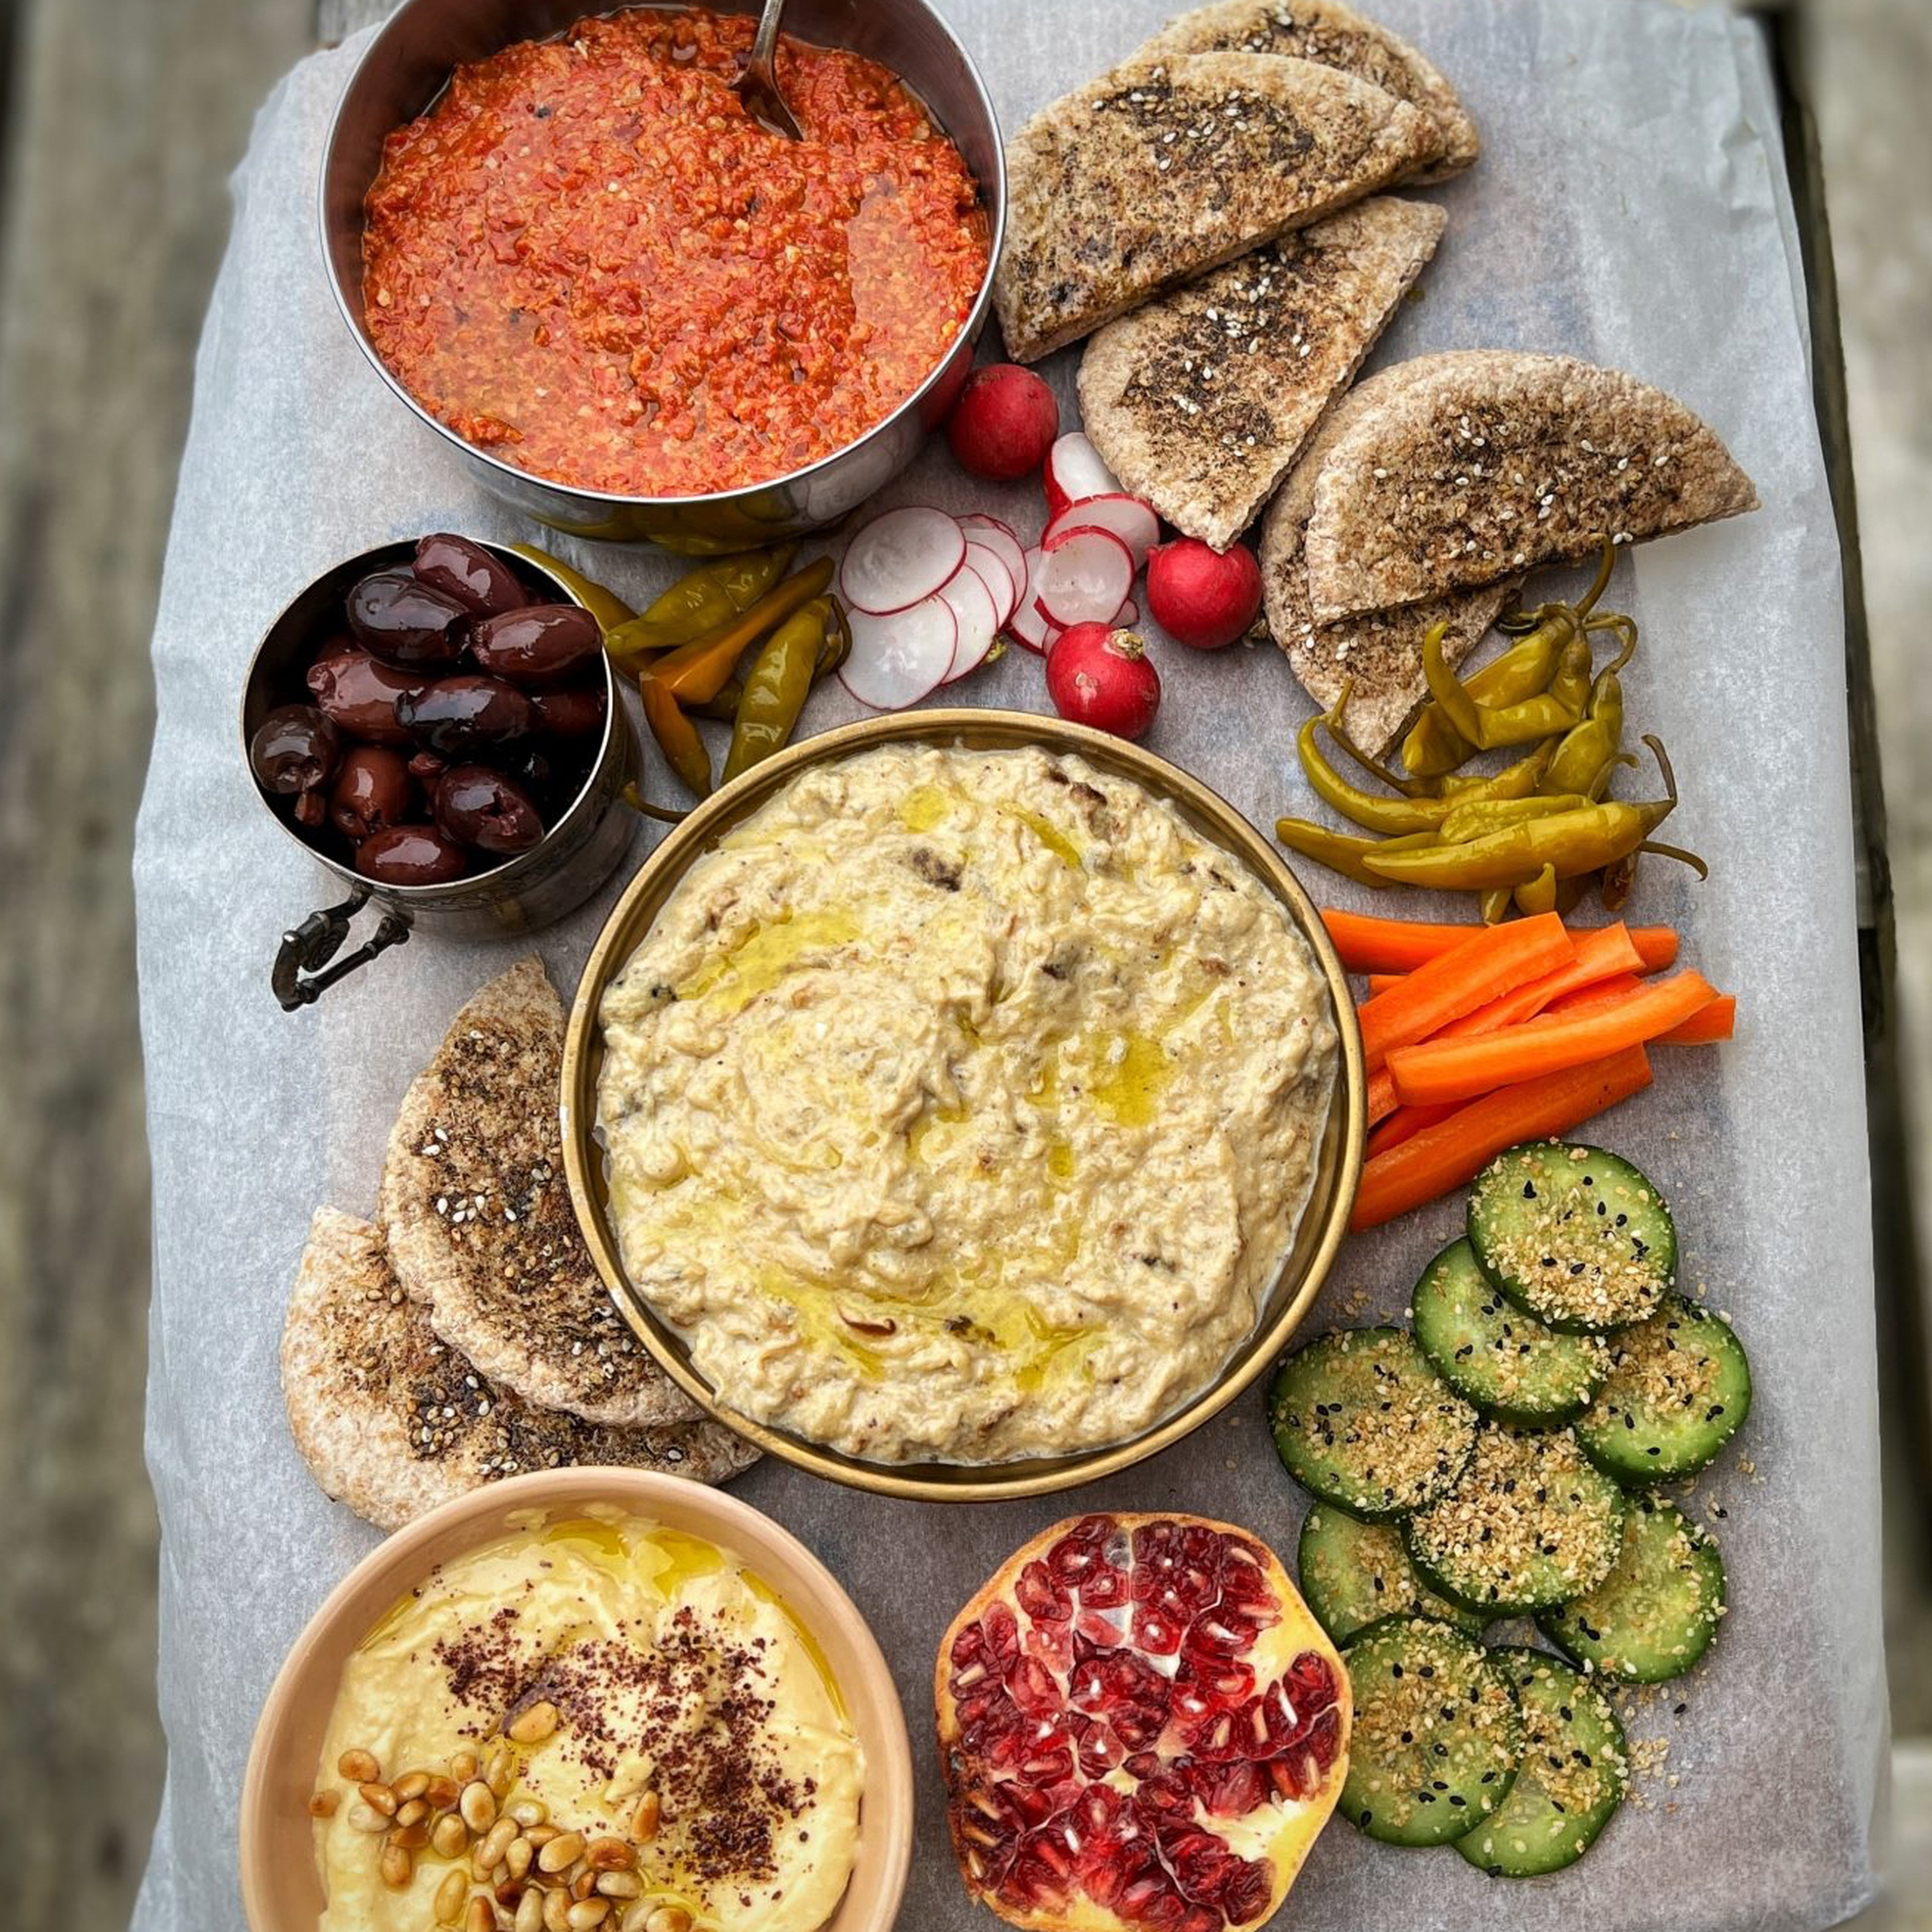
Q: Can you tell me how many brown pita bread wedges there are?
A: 7